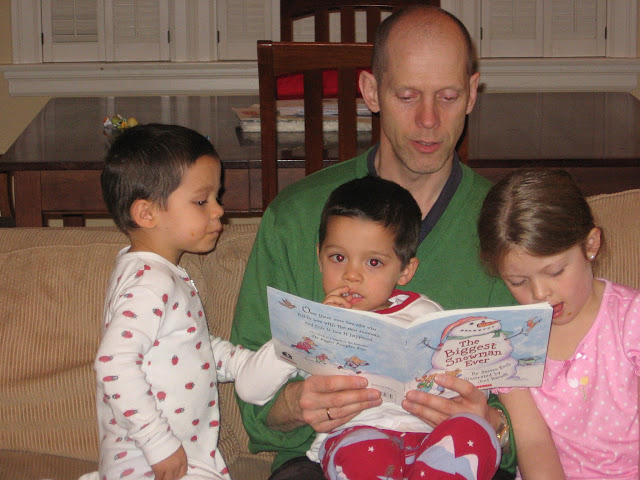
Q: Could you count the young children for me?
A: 3